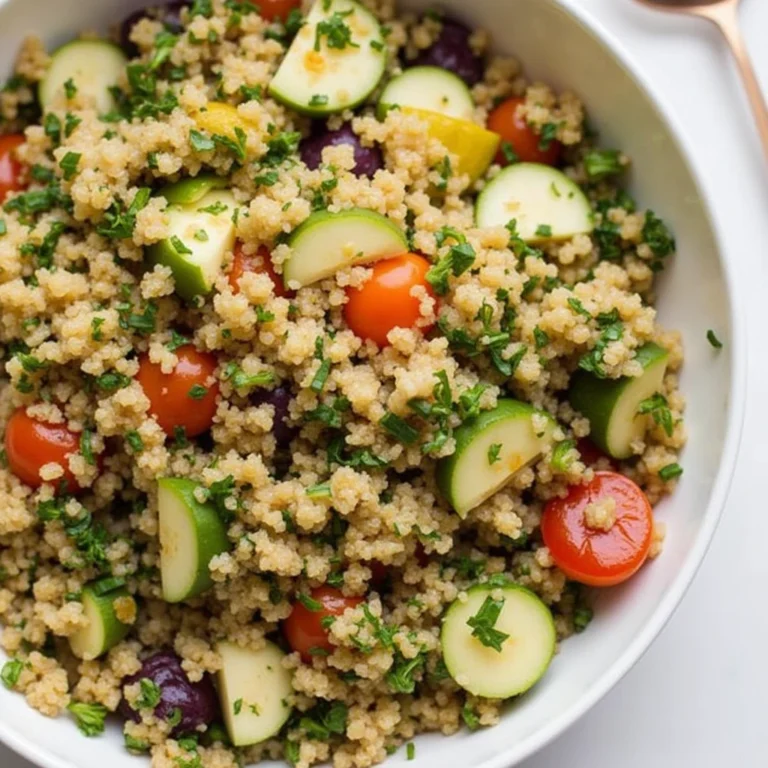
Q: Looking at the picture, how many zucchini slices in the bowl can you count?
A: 12